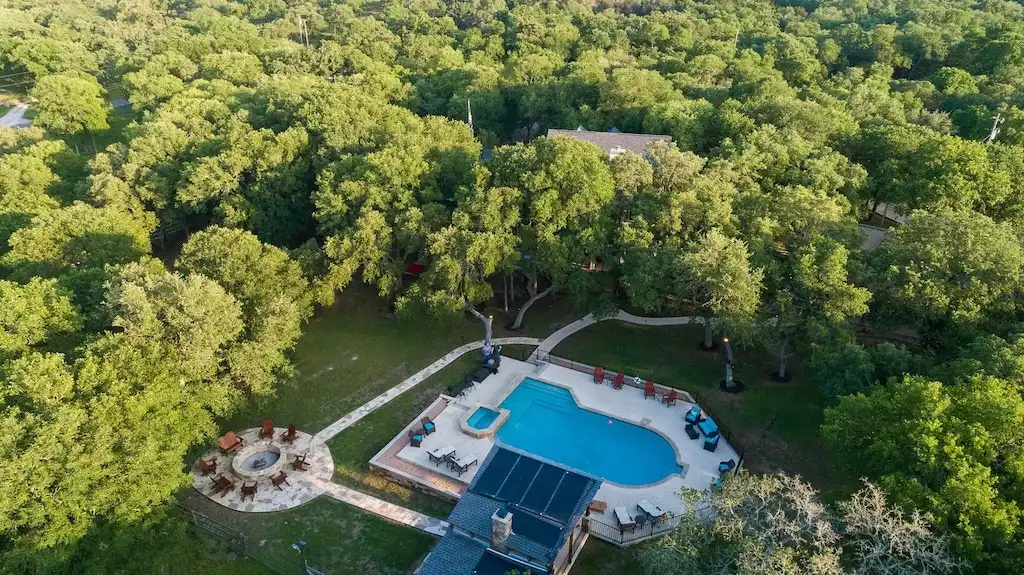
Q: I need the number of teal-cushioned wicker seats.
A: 7